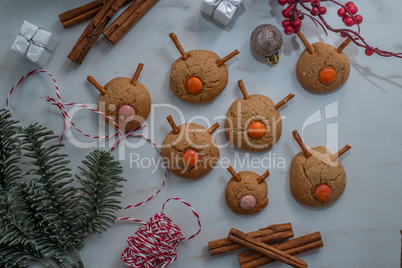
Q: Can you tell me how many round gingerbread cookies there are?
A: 7